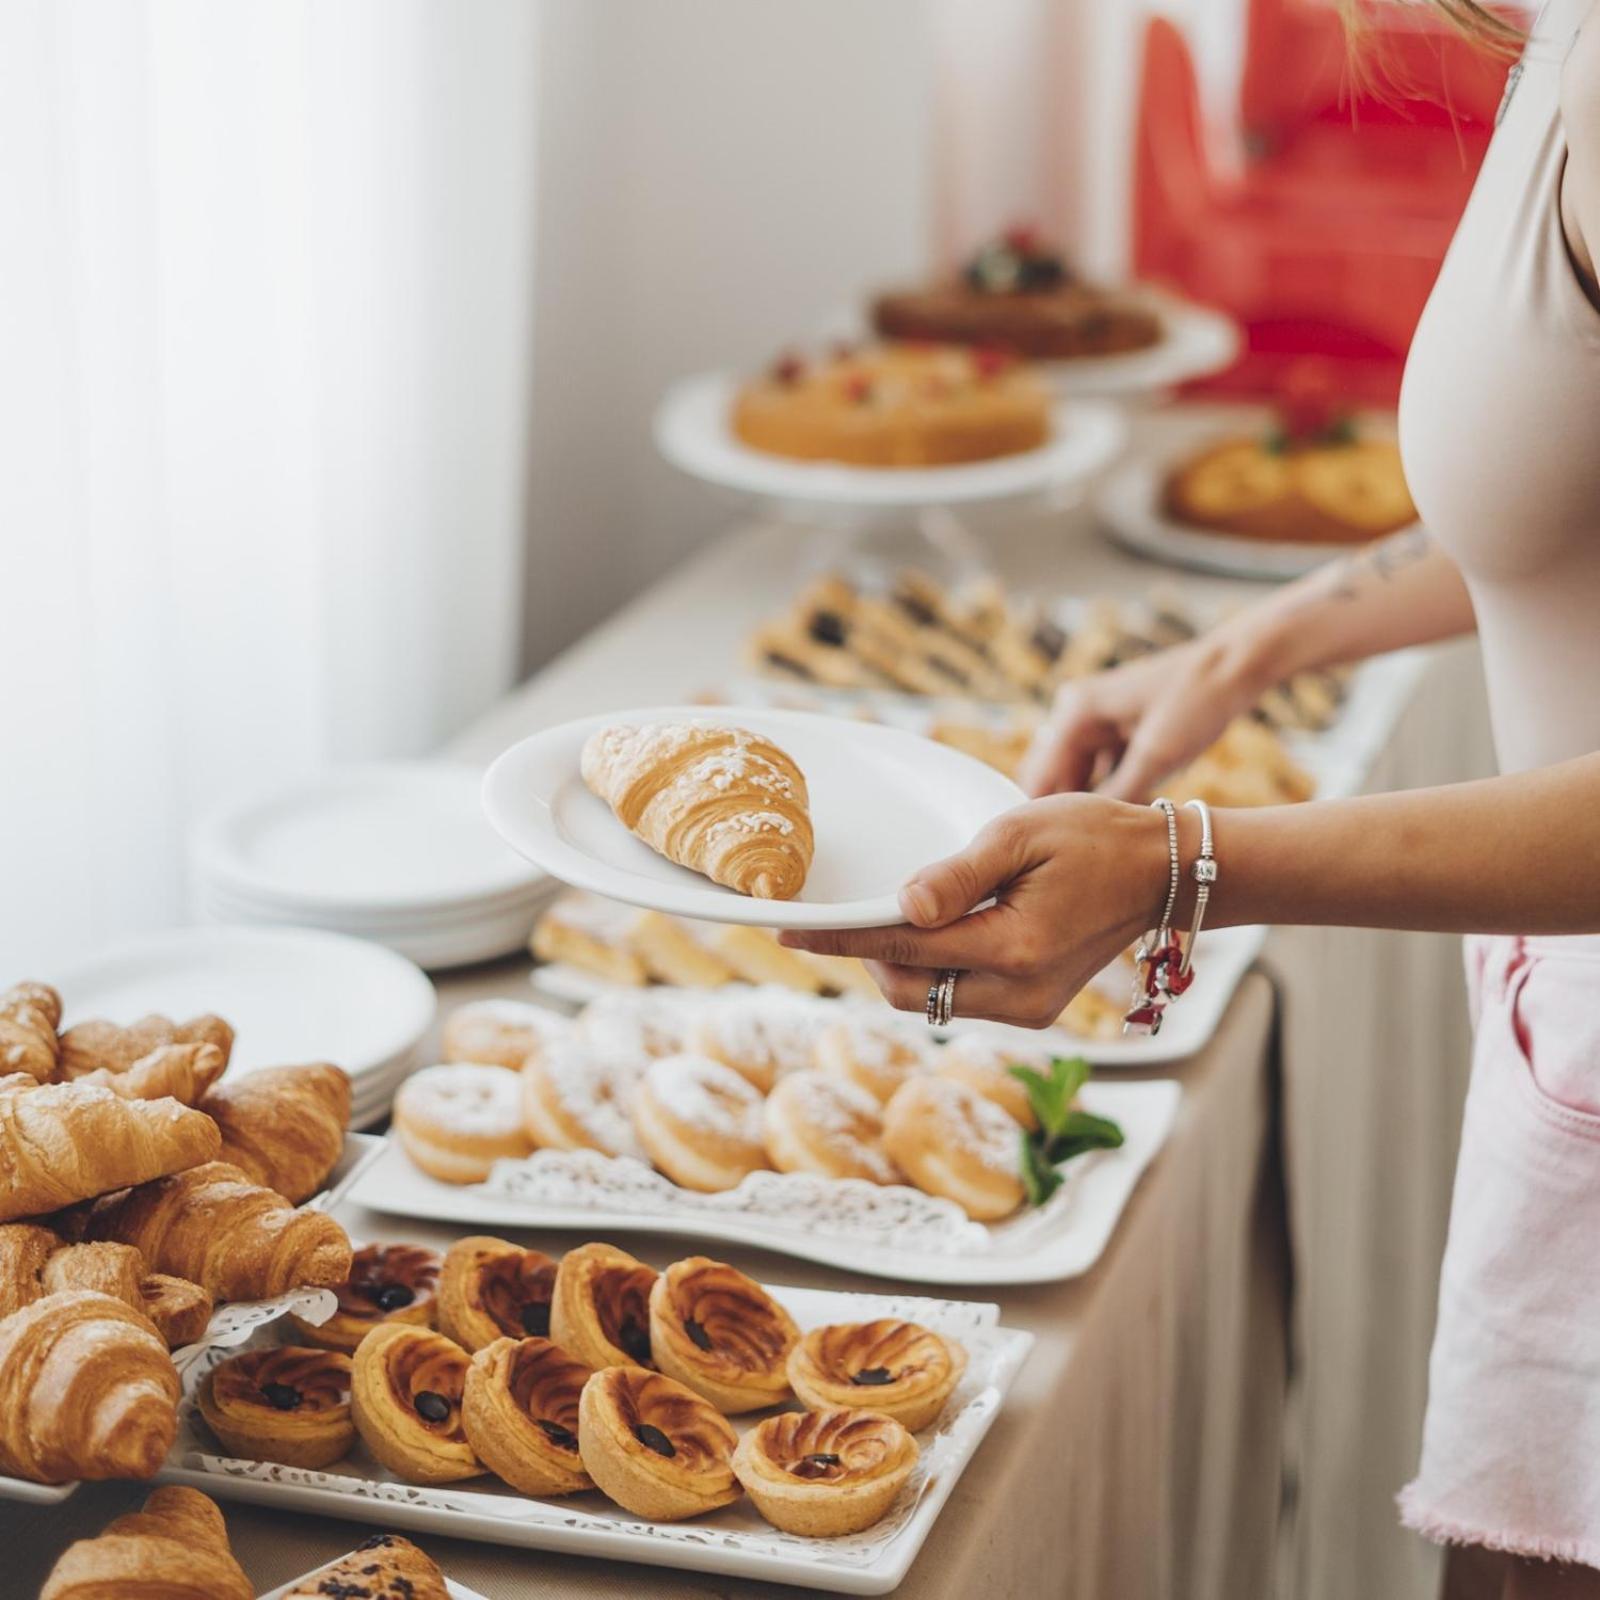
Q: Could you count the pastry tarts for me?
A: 10